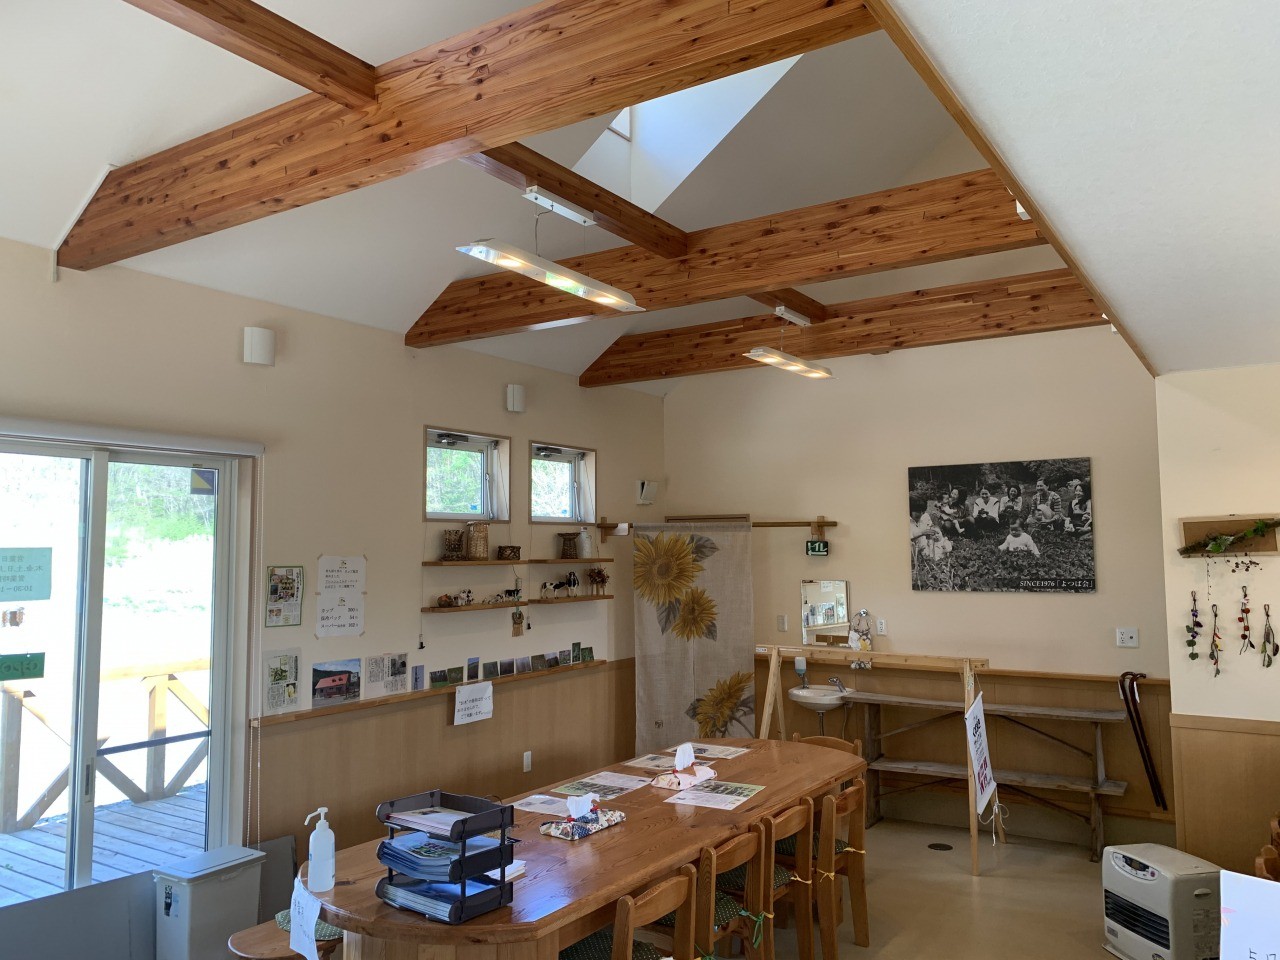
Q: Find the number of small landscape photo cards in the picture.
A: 12